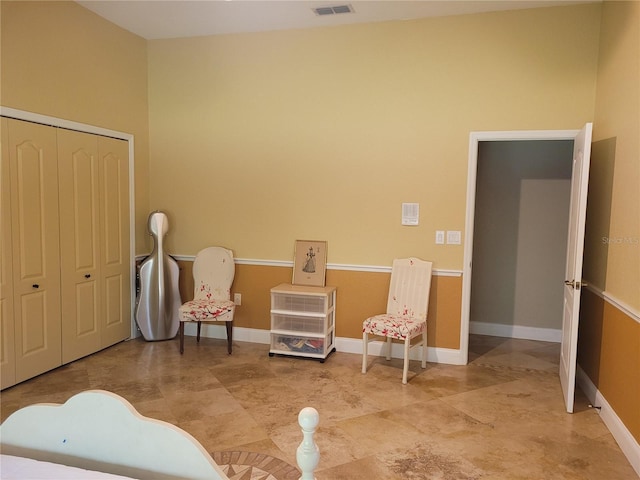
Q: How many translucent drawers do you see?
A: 3